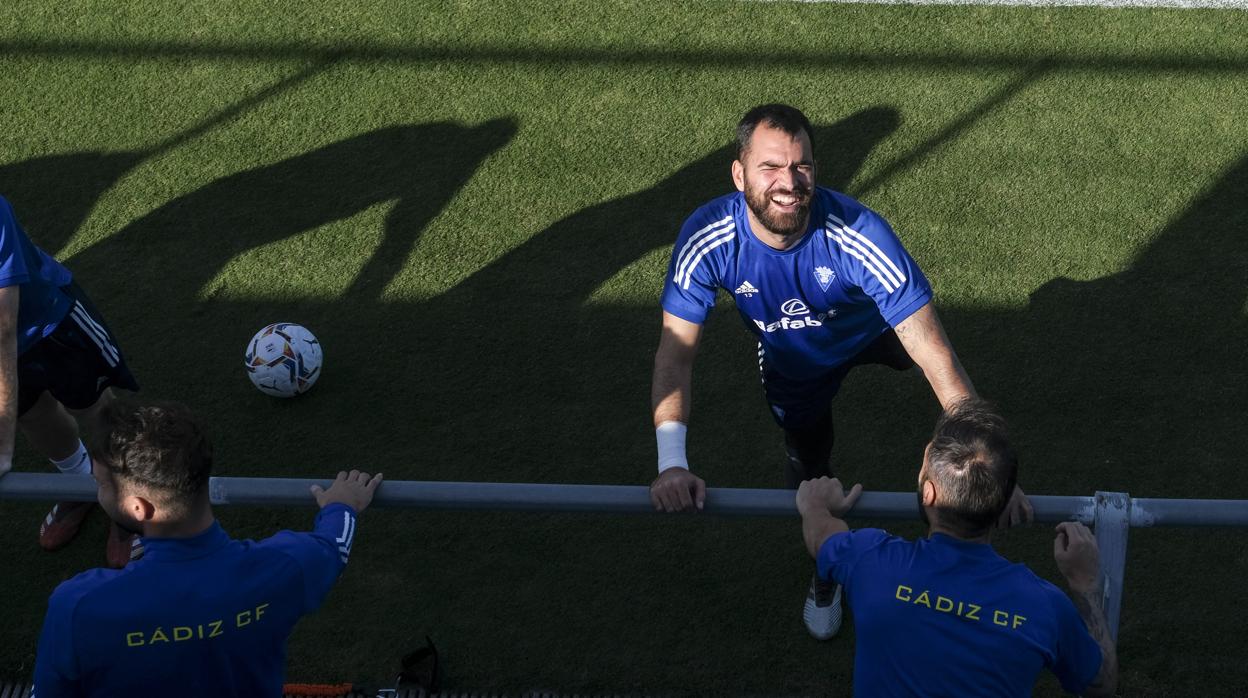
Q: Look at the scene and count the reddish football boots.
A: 2